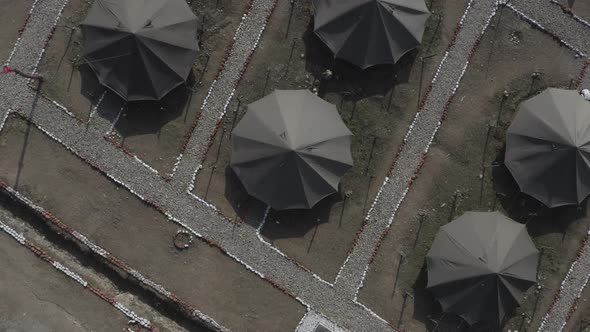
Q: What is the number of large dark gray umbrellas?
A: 5